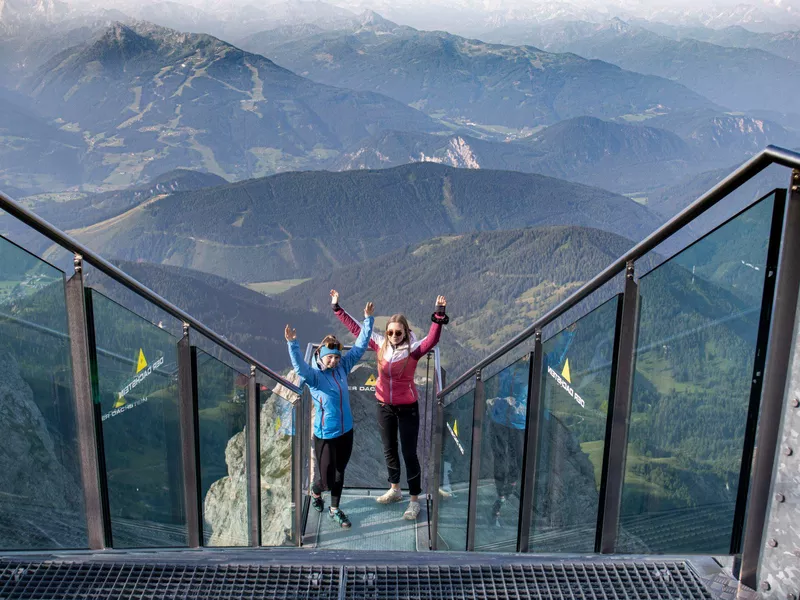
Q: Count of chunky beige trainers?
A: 2